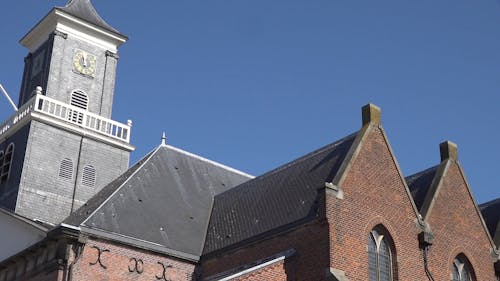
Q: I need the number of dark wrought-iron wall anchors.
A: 3